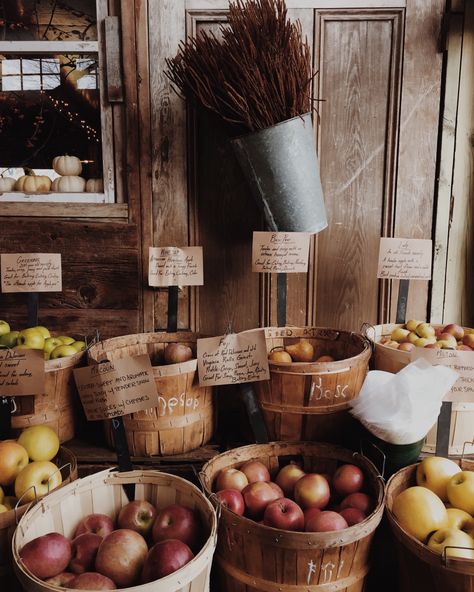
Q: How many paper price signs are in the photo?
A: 8